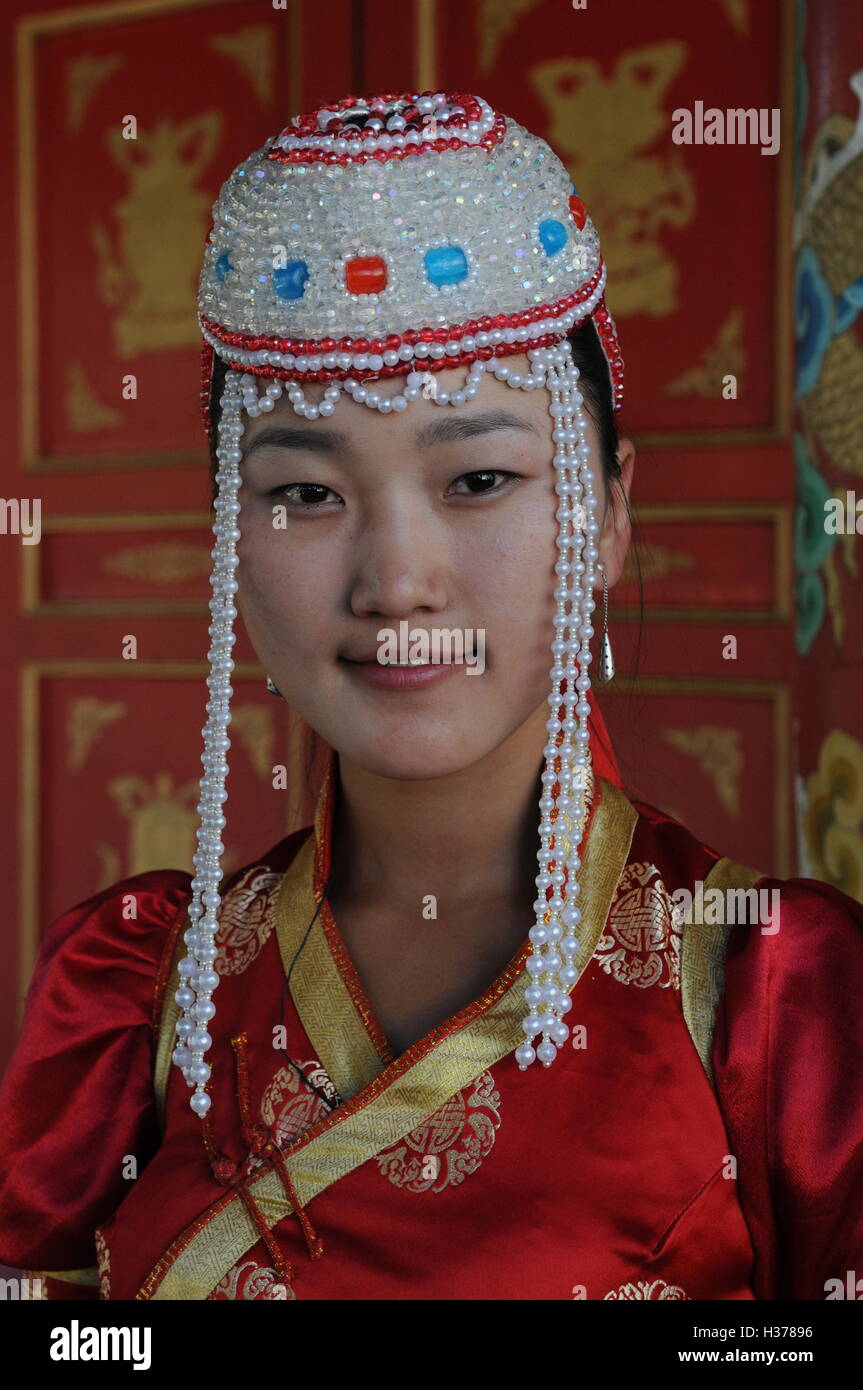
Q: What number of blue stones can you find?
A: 4